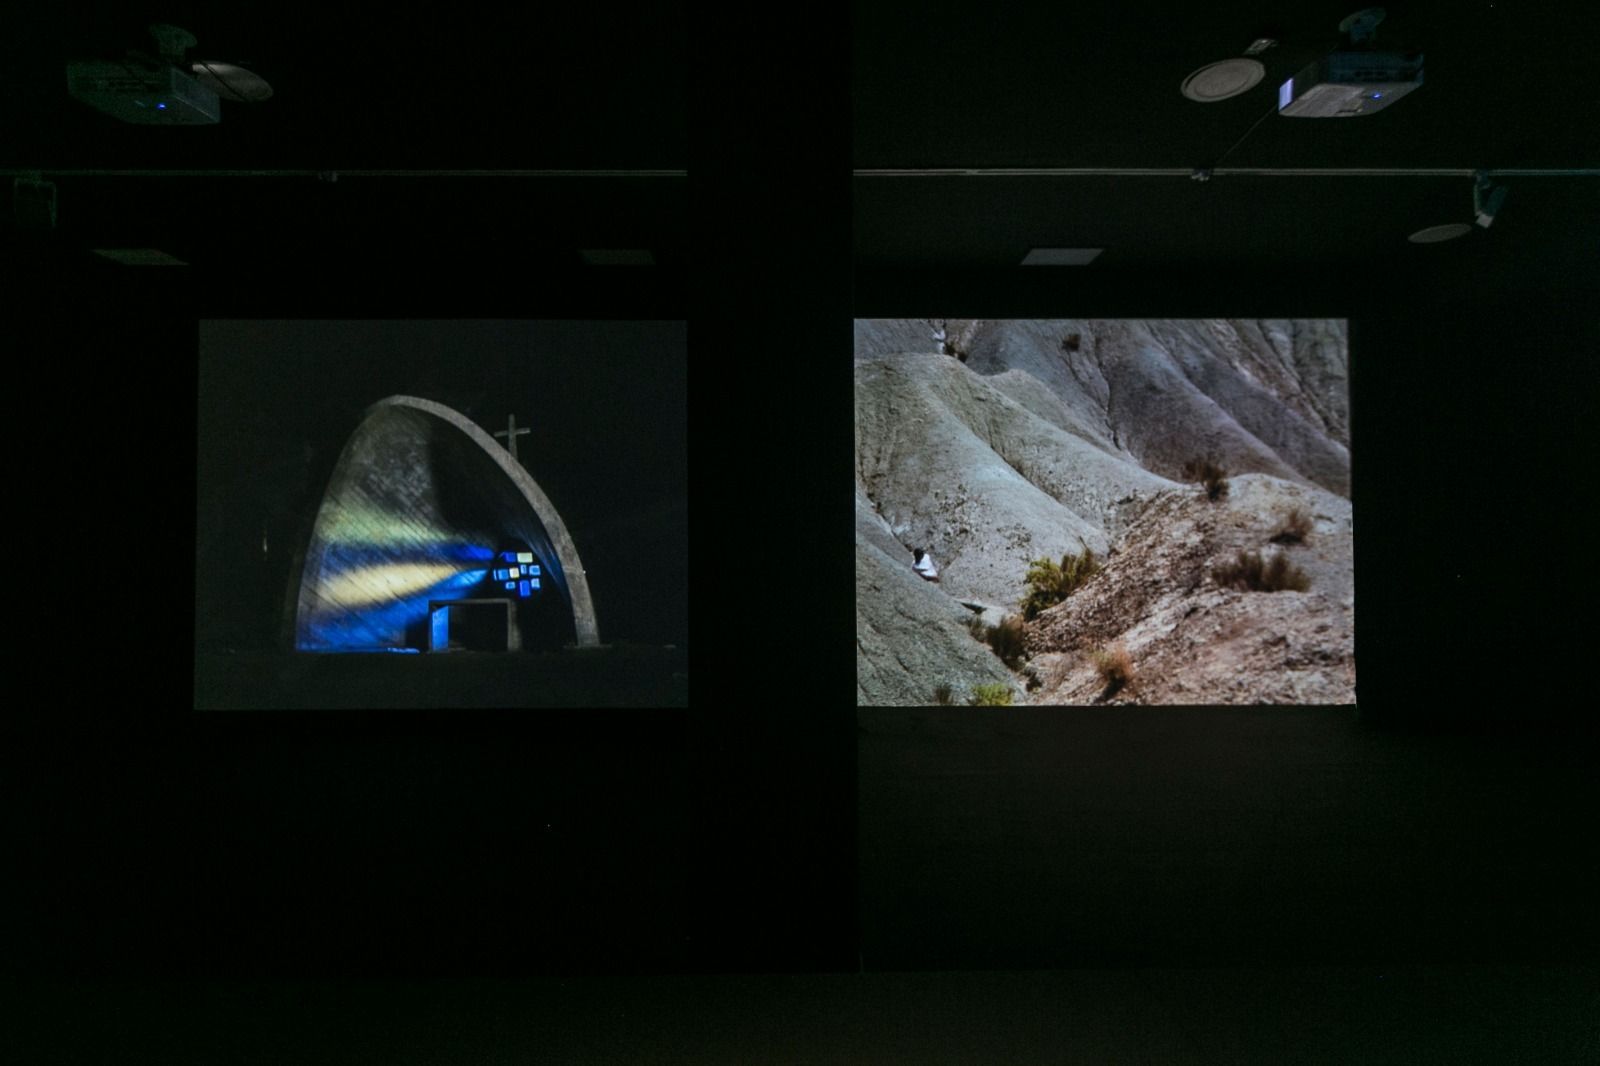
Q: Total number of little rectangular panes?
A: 9